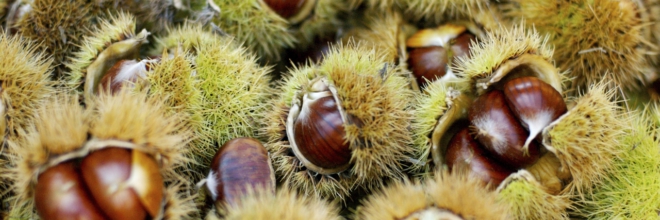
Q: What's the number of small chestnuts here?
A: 11